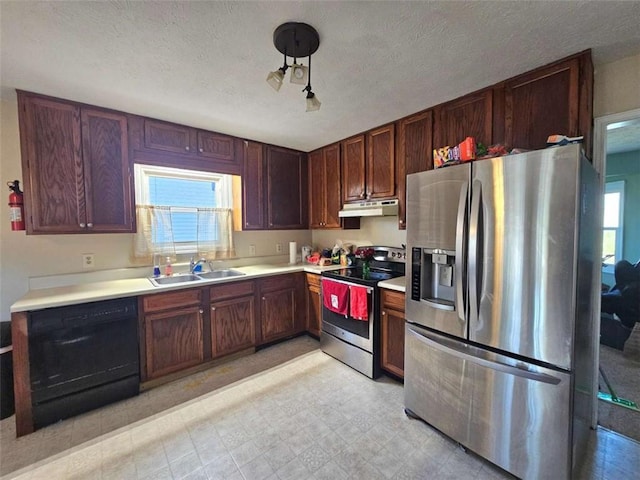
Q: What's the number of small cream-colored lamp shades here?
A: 3